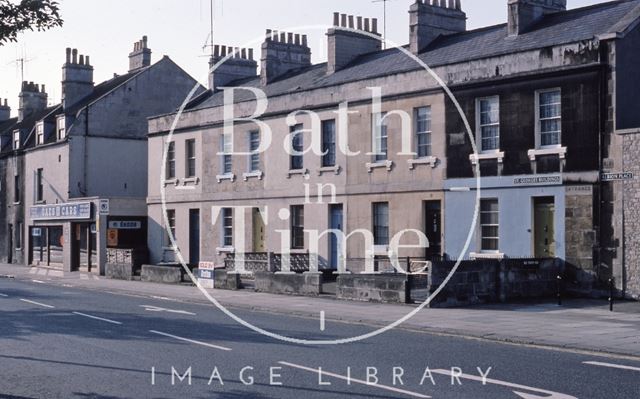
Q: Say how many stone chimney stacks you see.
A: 9